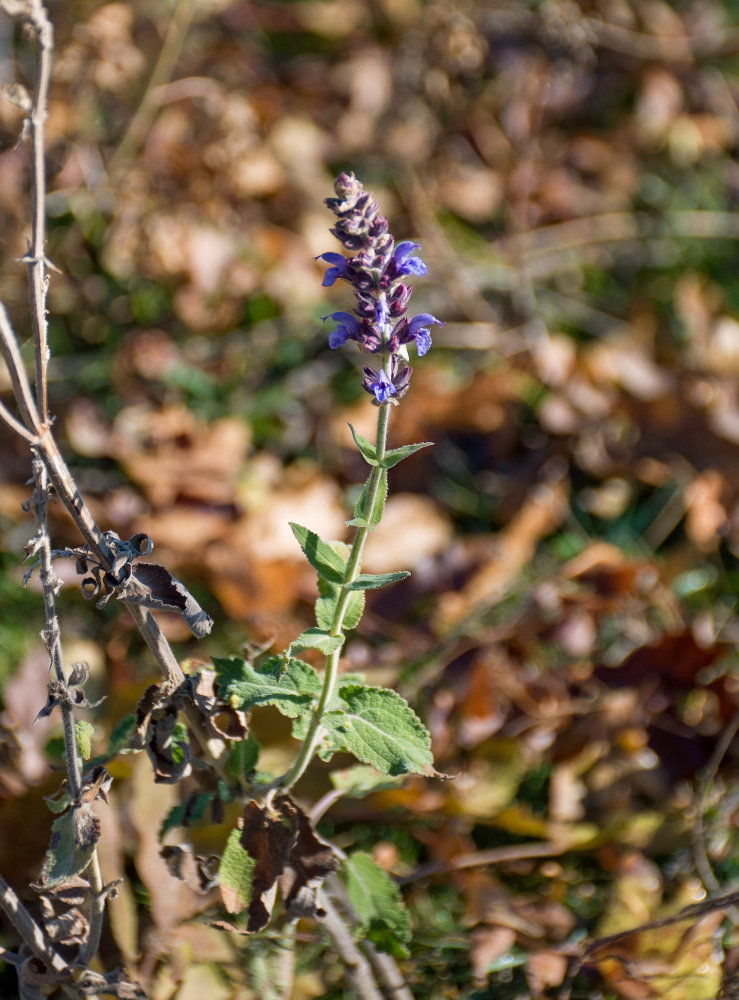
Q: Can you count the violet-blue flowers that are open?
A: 5